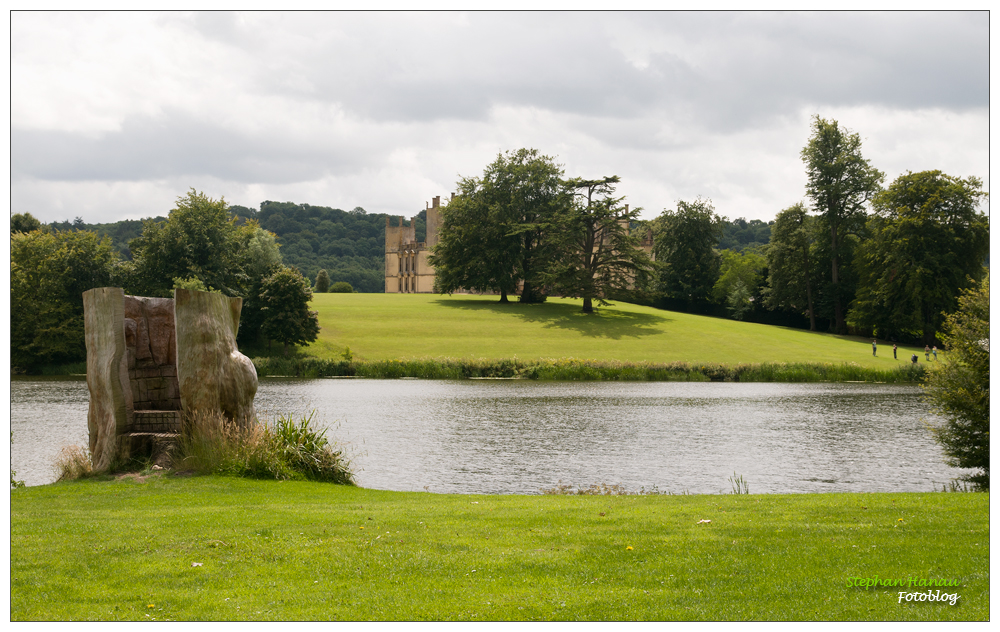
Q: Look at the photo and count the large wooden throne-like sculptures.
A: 1